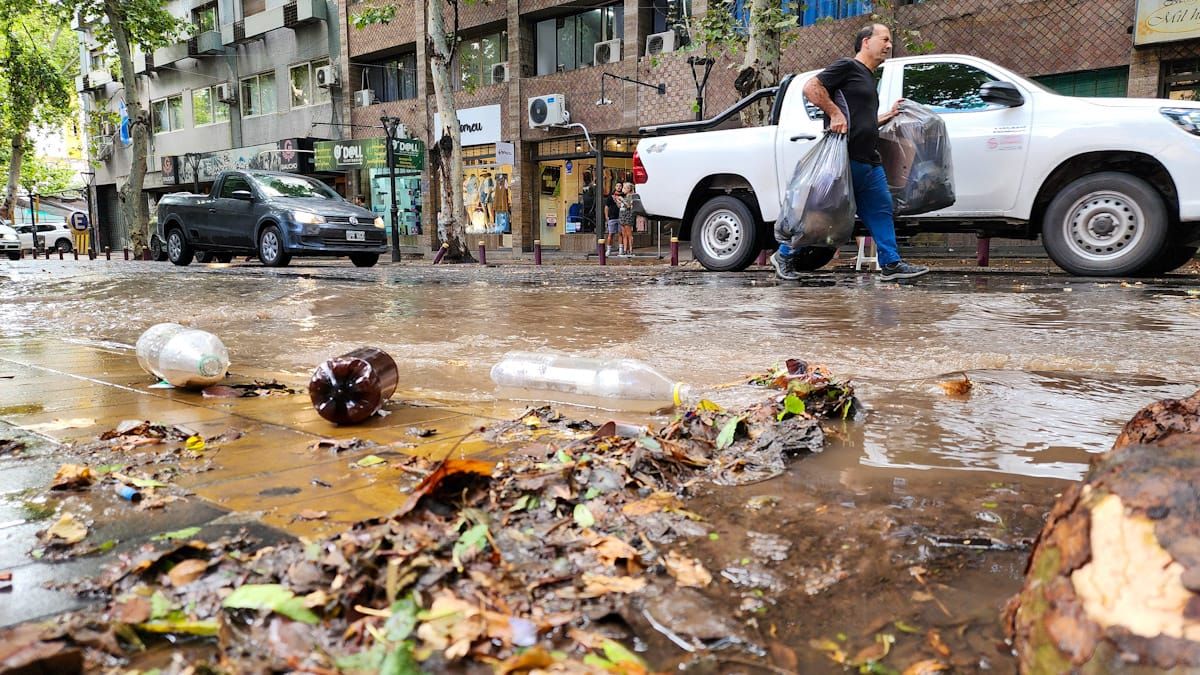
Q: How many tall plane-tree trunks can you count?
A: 4